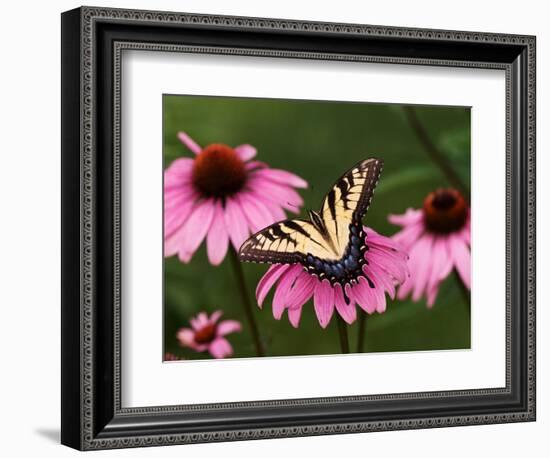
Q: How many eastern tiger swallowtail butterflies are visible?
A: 1